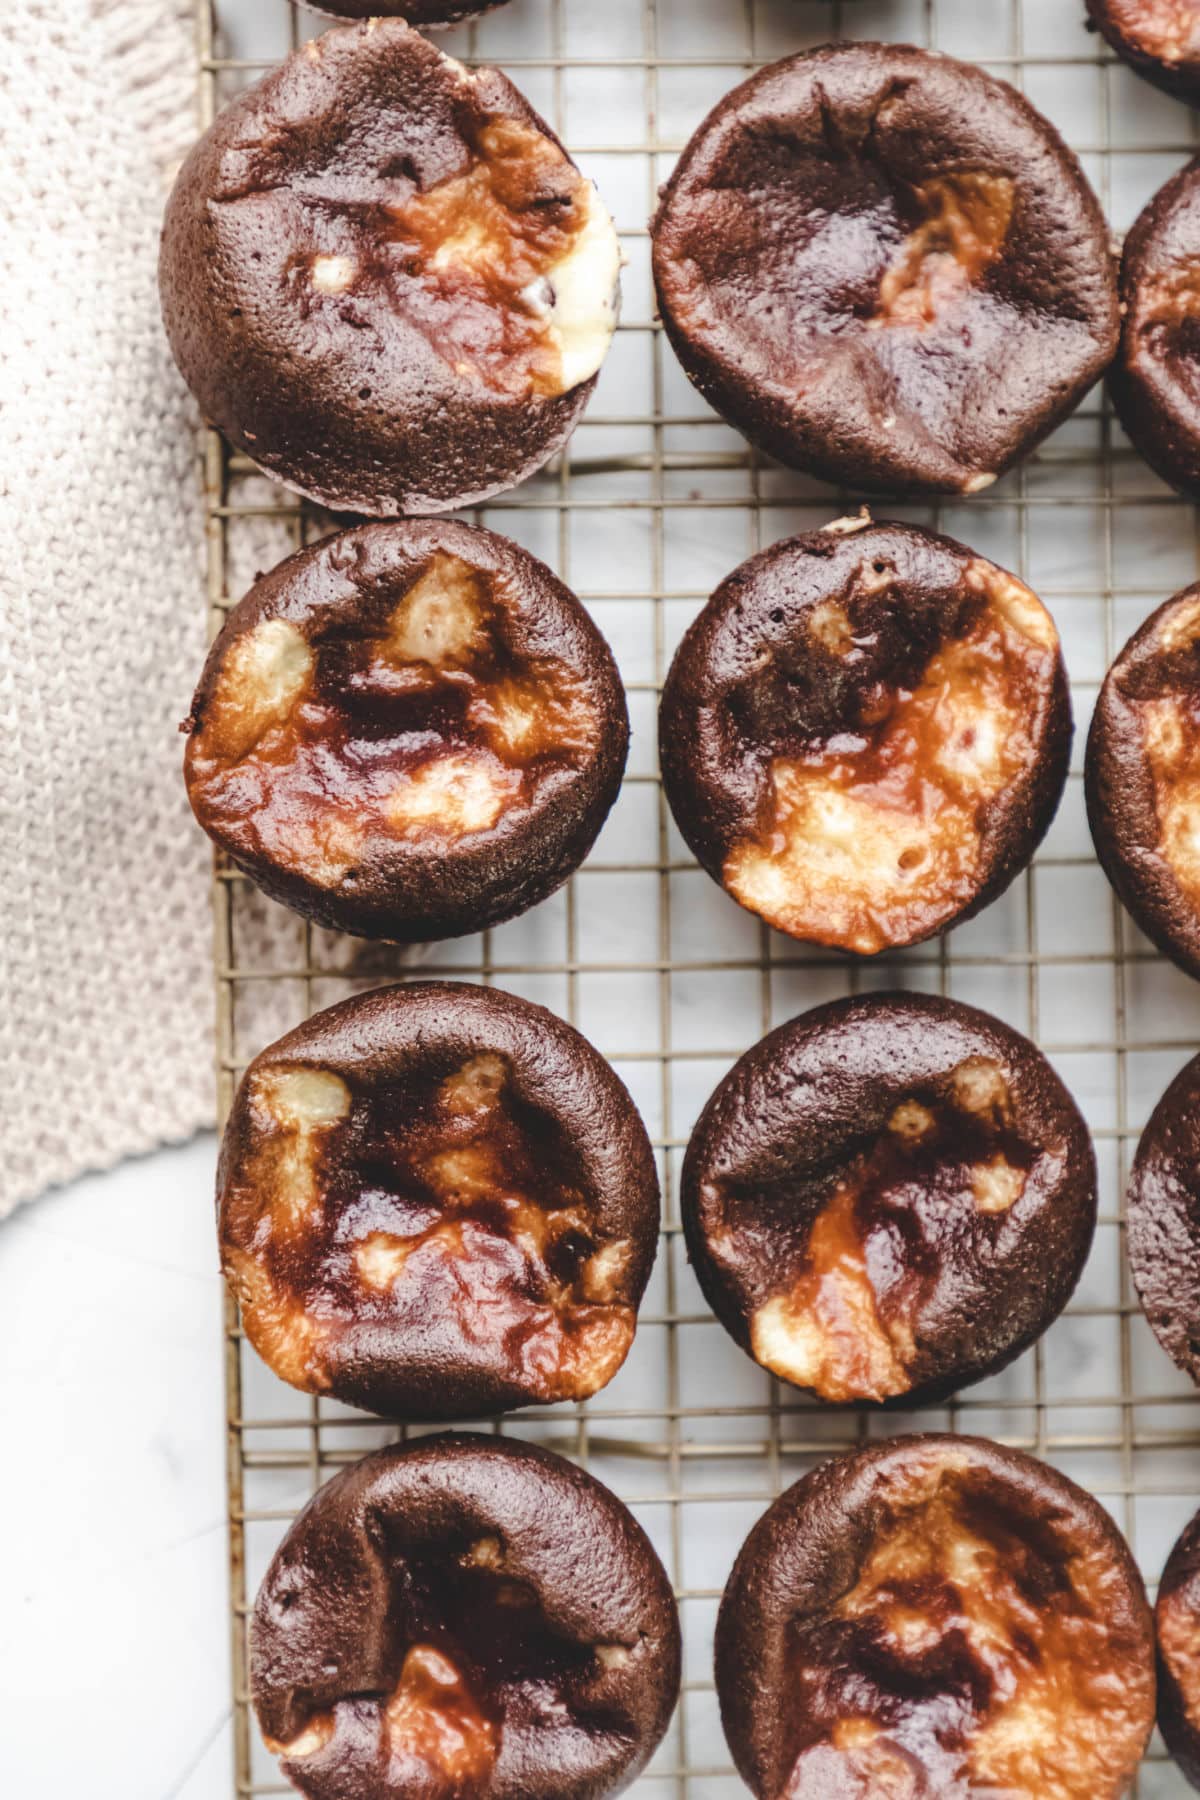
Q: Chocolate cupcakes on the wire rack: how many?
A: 14